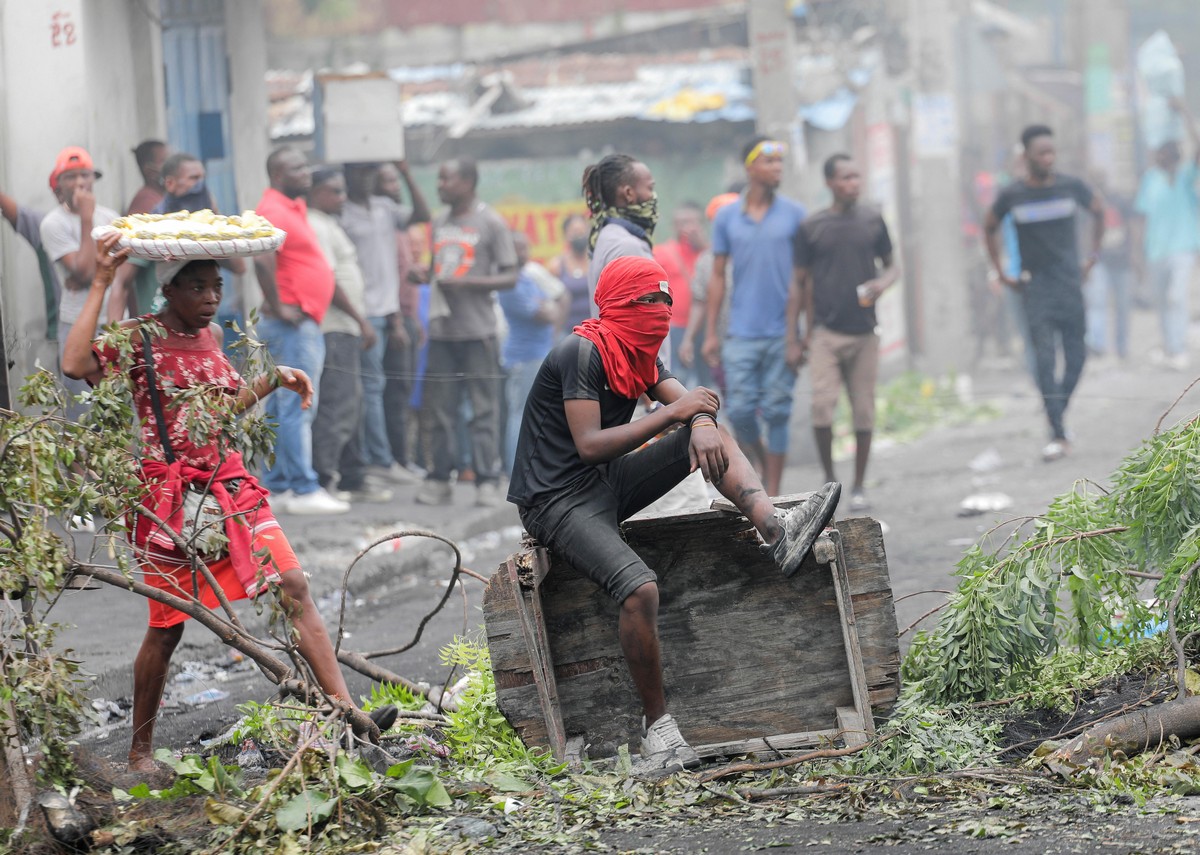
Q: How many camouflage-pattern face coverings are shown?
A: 1